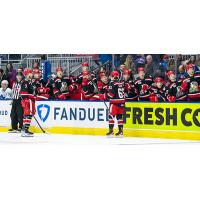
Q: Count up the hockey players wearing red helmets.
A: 12